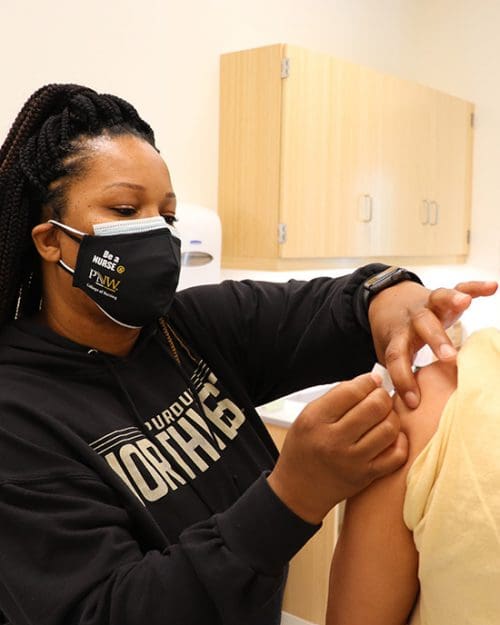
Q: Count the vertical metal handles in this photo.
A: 3